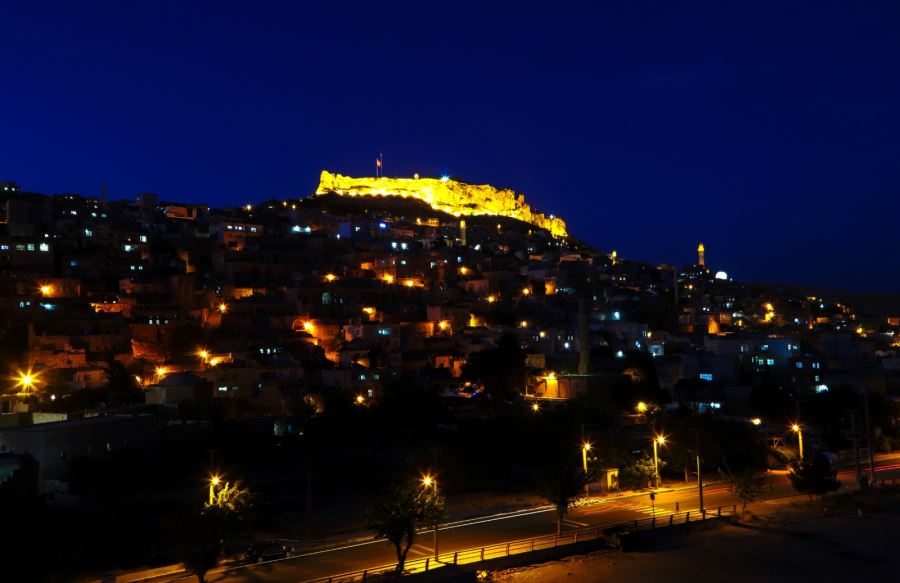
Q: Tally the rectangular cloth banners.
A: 1